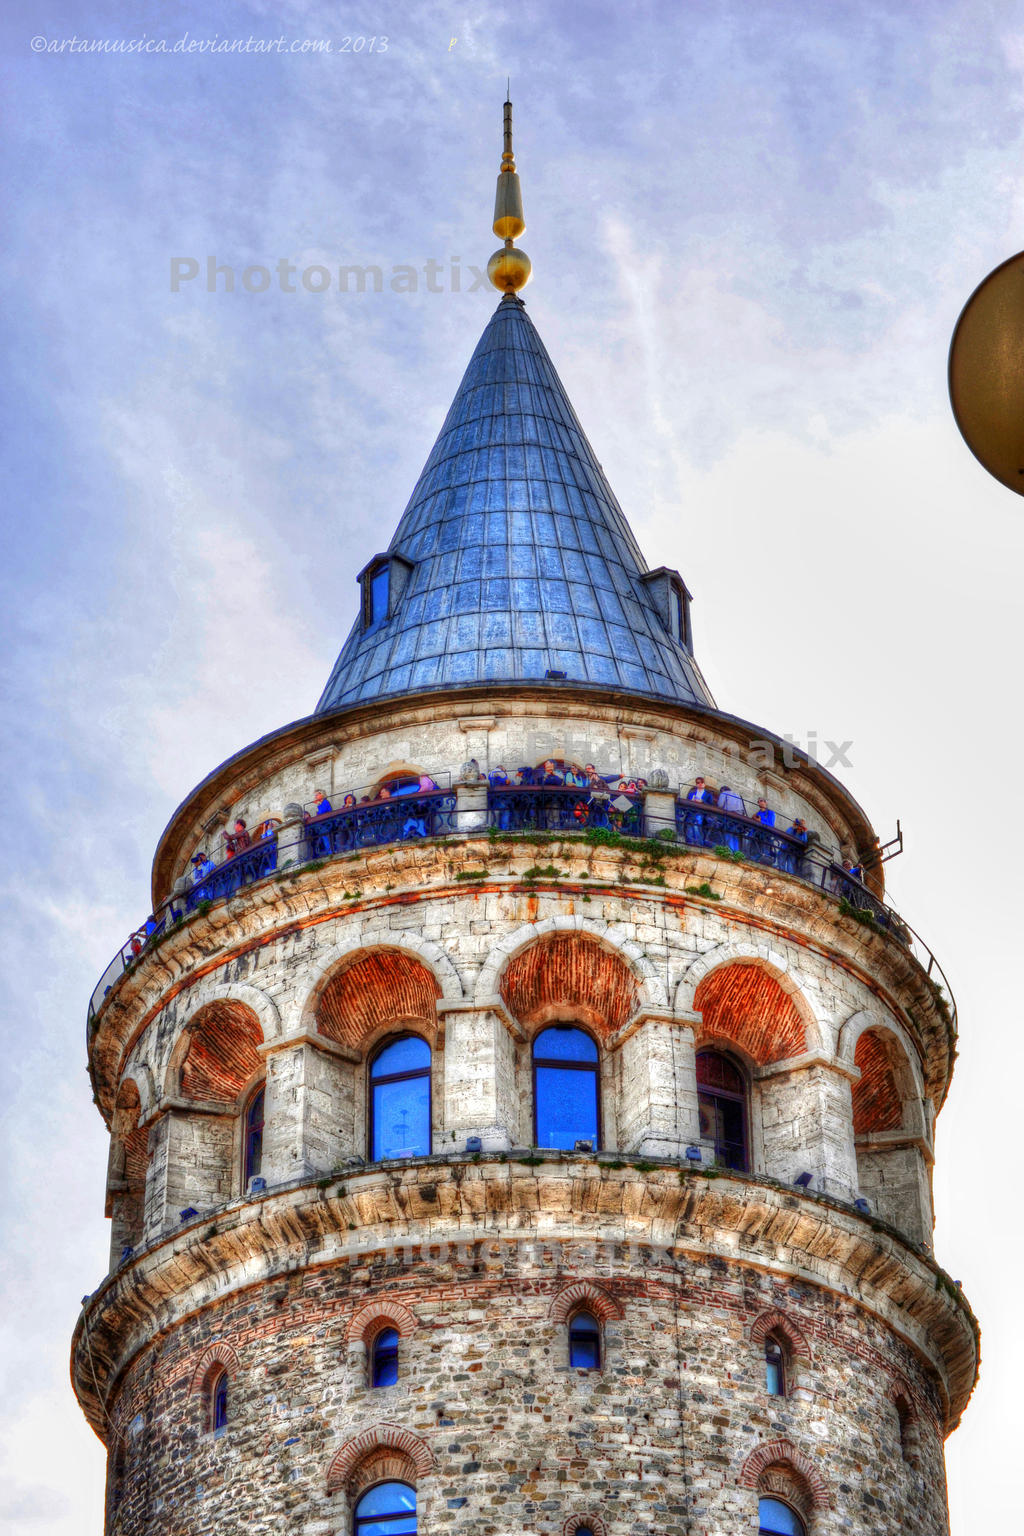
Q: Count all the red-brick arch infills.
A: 6